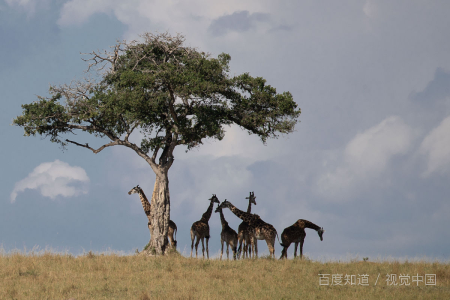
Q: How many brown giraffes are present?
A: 6